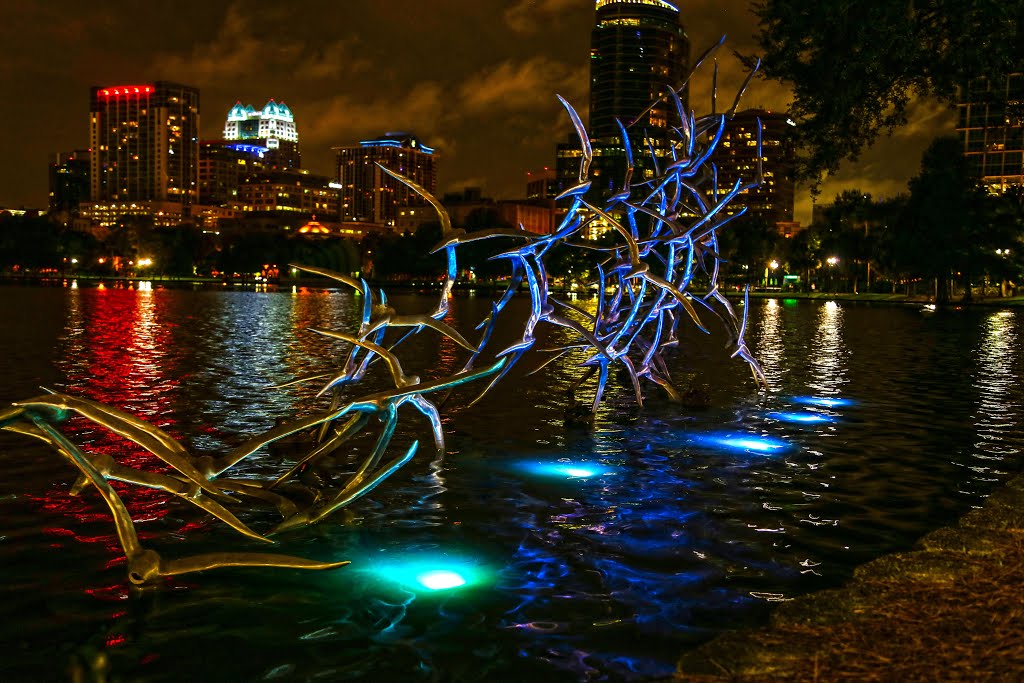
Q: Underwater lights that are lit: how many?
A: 5